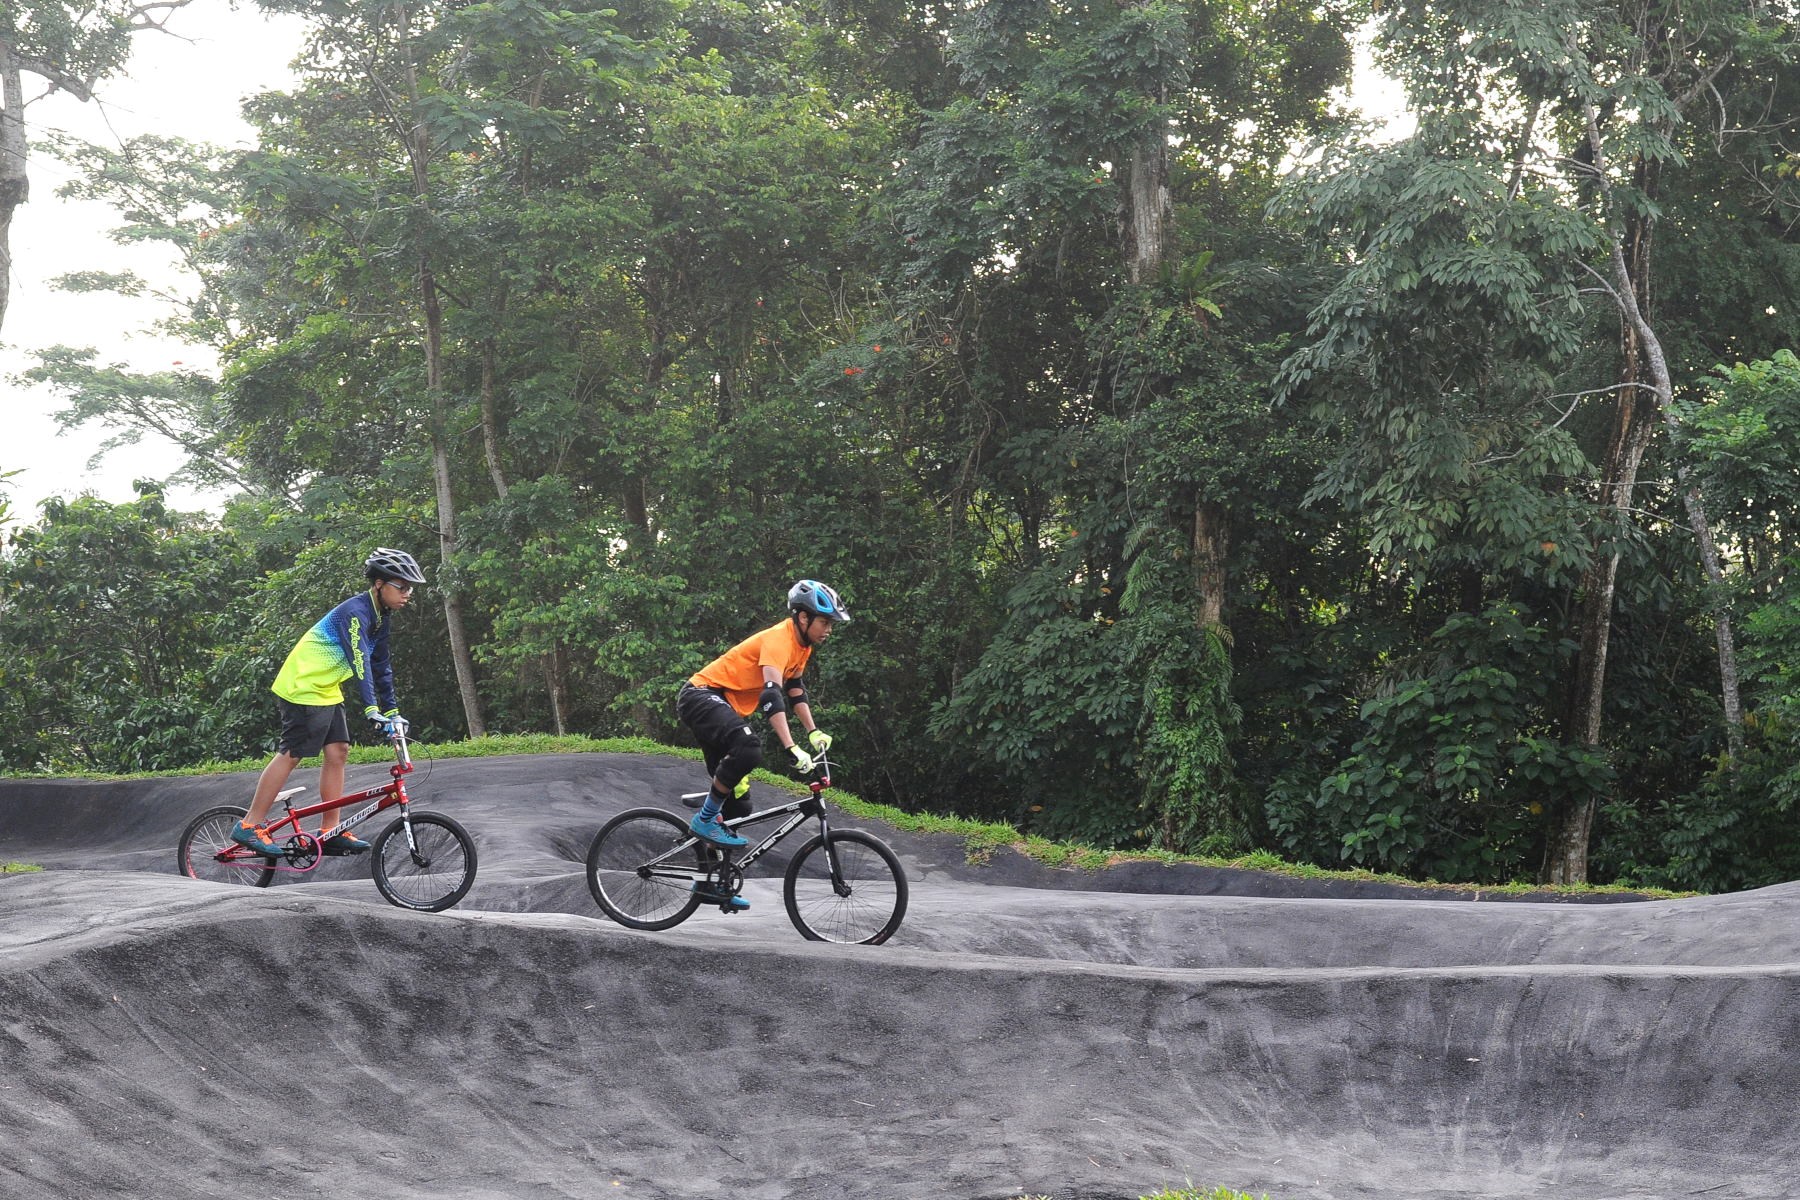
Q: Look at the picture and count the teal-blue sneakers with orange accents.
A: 2